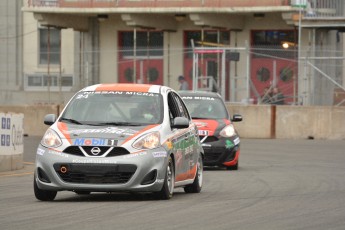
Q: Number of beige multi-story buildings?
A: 1